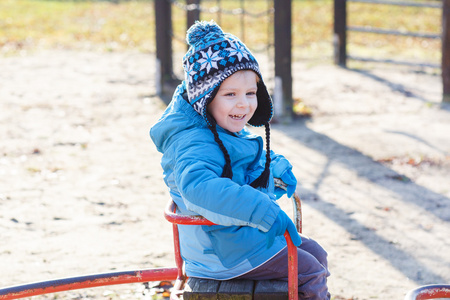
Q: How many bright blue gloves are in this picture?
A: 2